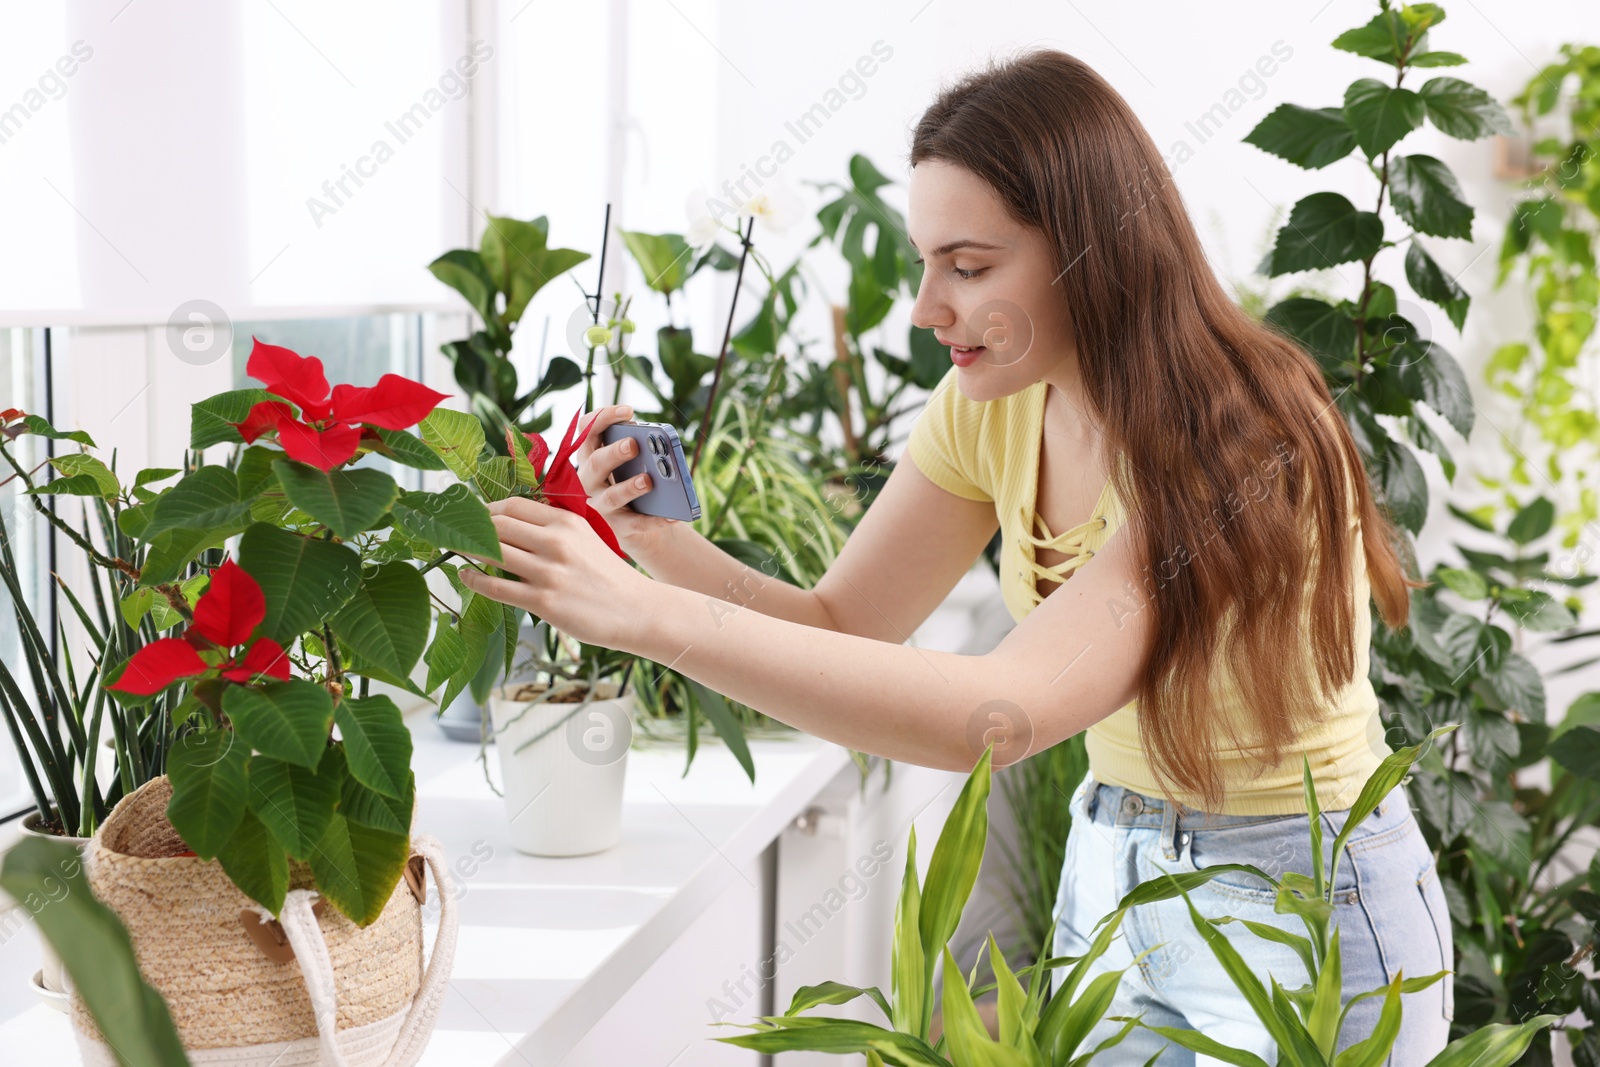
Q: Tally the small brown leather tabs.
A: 2